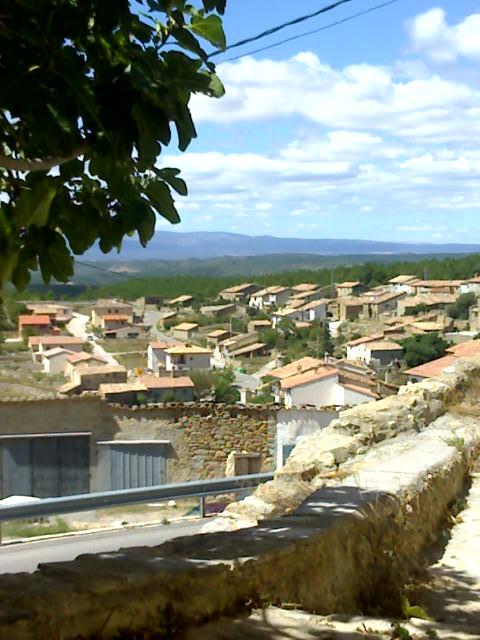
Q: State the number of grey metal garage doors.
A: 2